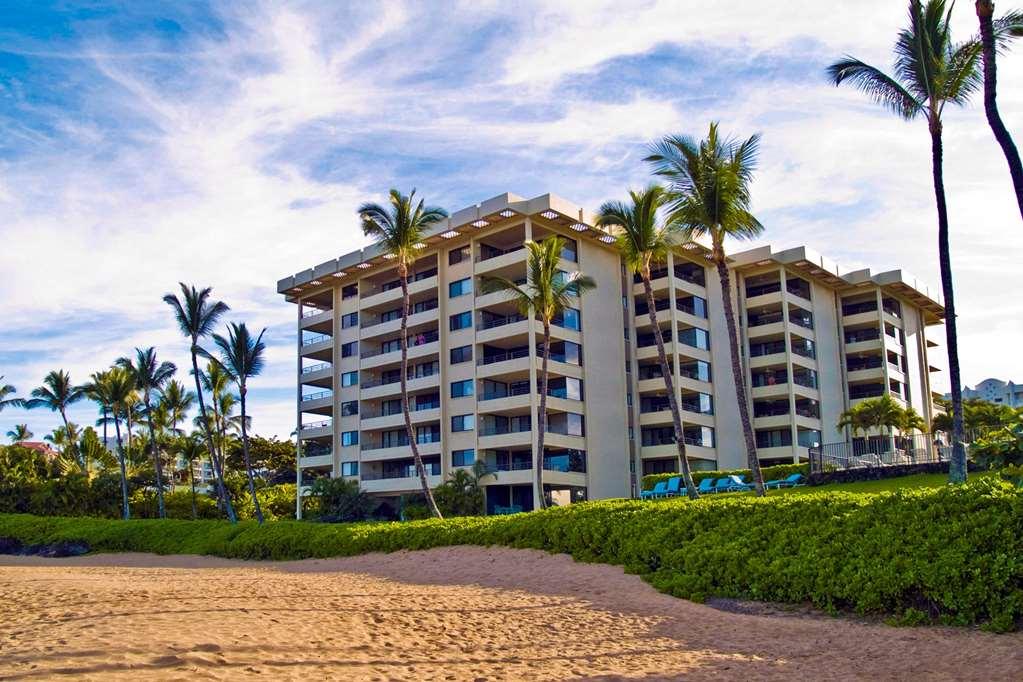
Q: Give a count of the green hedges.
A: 2